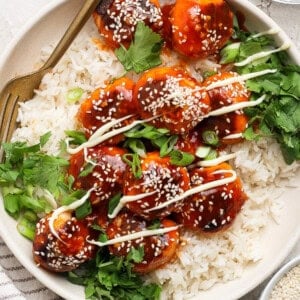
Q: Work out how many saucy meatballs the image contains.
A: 11